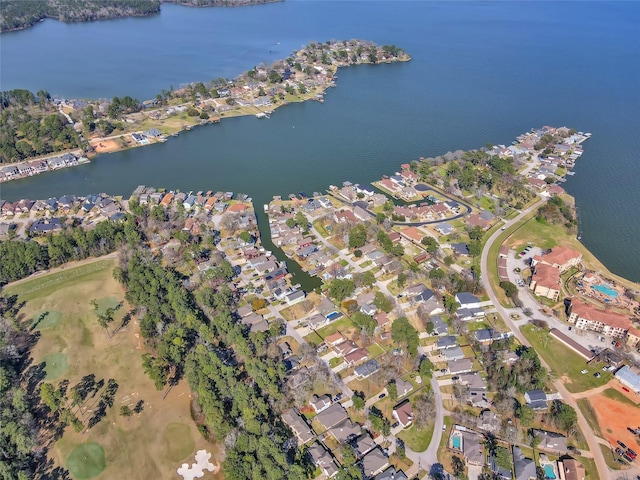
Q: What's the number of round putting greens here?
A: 5